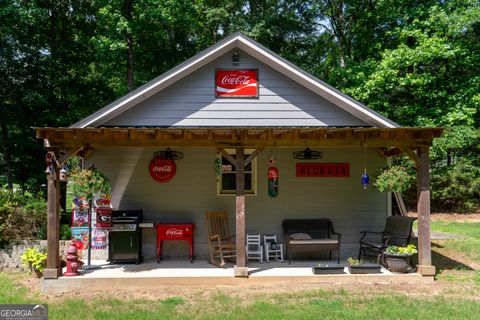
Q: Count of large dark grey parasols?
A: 0